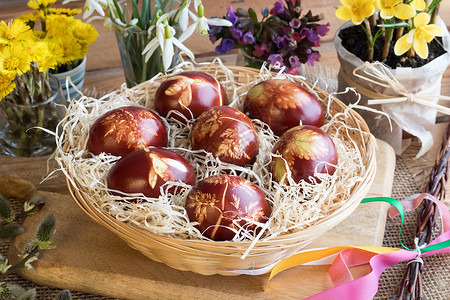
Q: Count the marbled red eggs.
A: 7